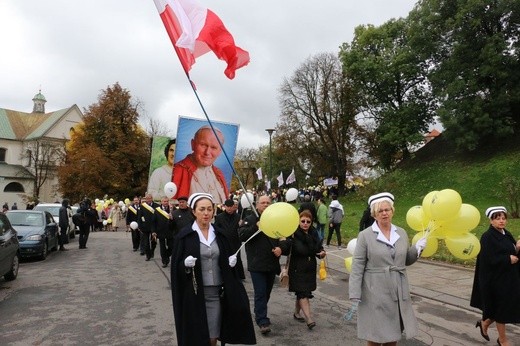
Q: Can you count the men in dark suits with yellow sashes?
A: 3